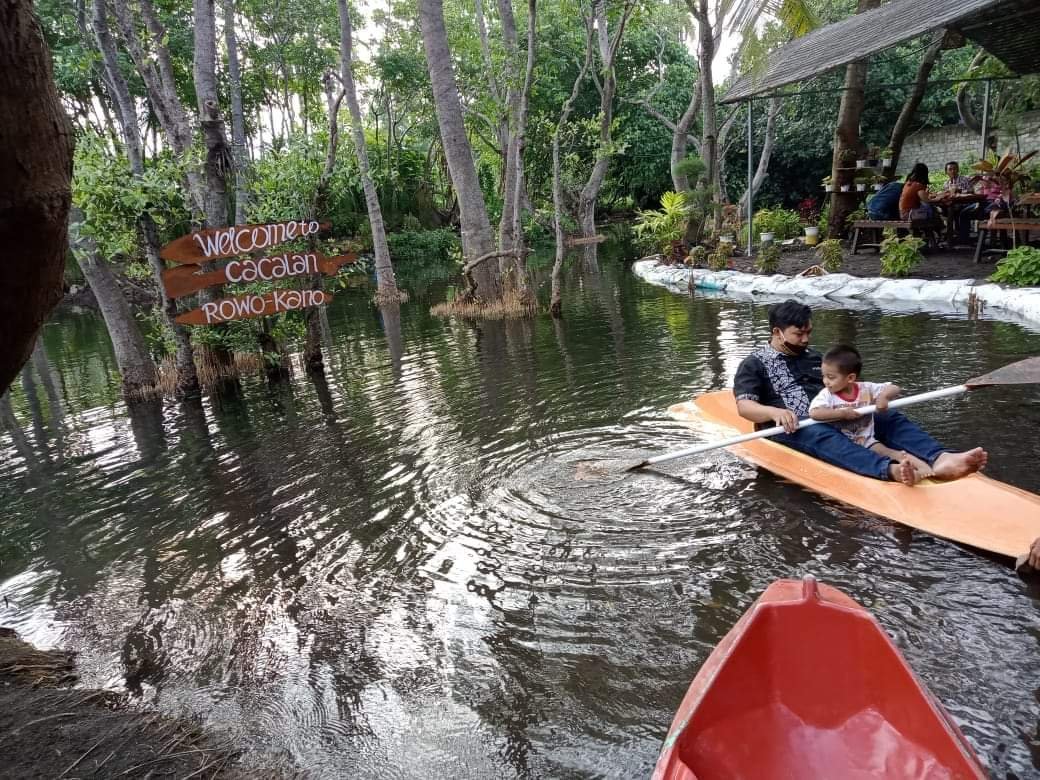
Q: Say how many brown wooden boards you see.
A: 3